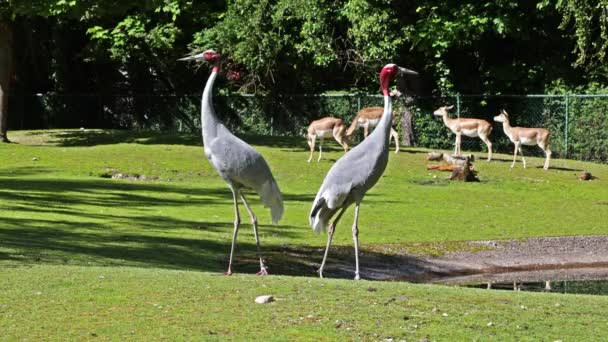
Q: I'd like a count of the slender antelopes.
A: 4